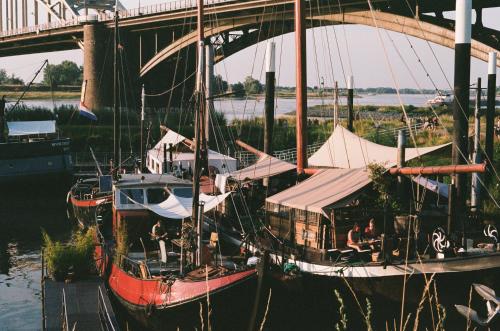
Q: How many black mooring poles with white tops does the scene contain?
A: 4